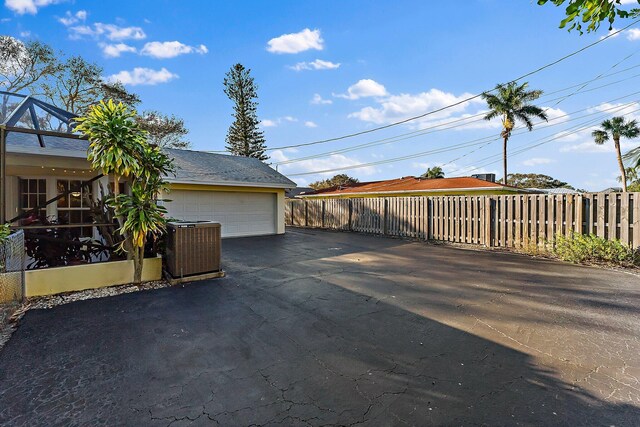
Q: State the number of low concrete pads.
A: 1